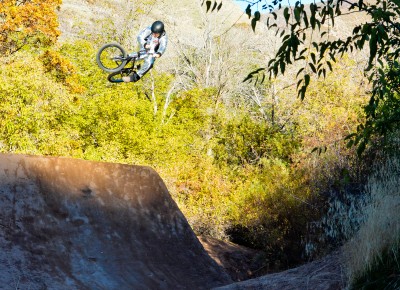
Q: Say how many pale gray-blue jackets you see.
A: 1